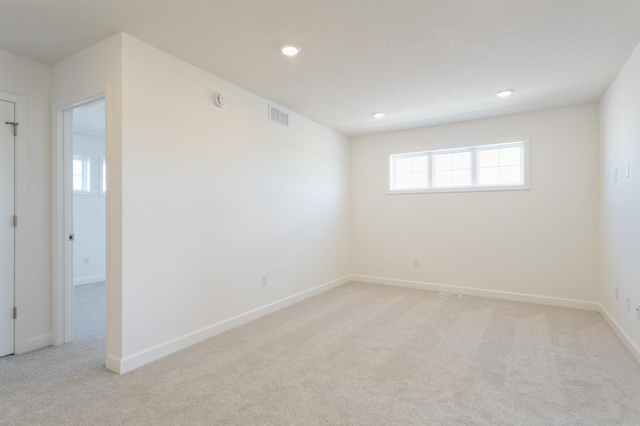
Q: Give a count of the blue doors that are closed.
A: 0